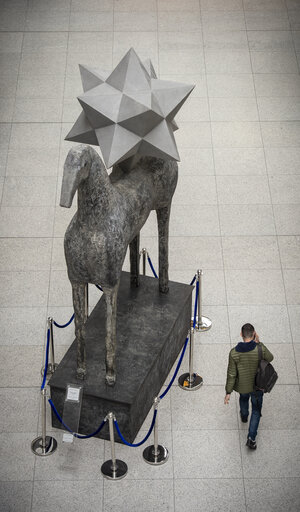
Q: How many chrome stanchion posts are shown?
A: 8